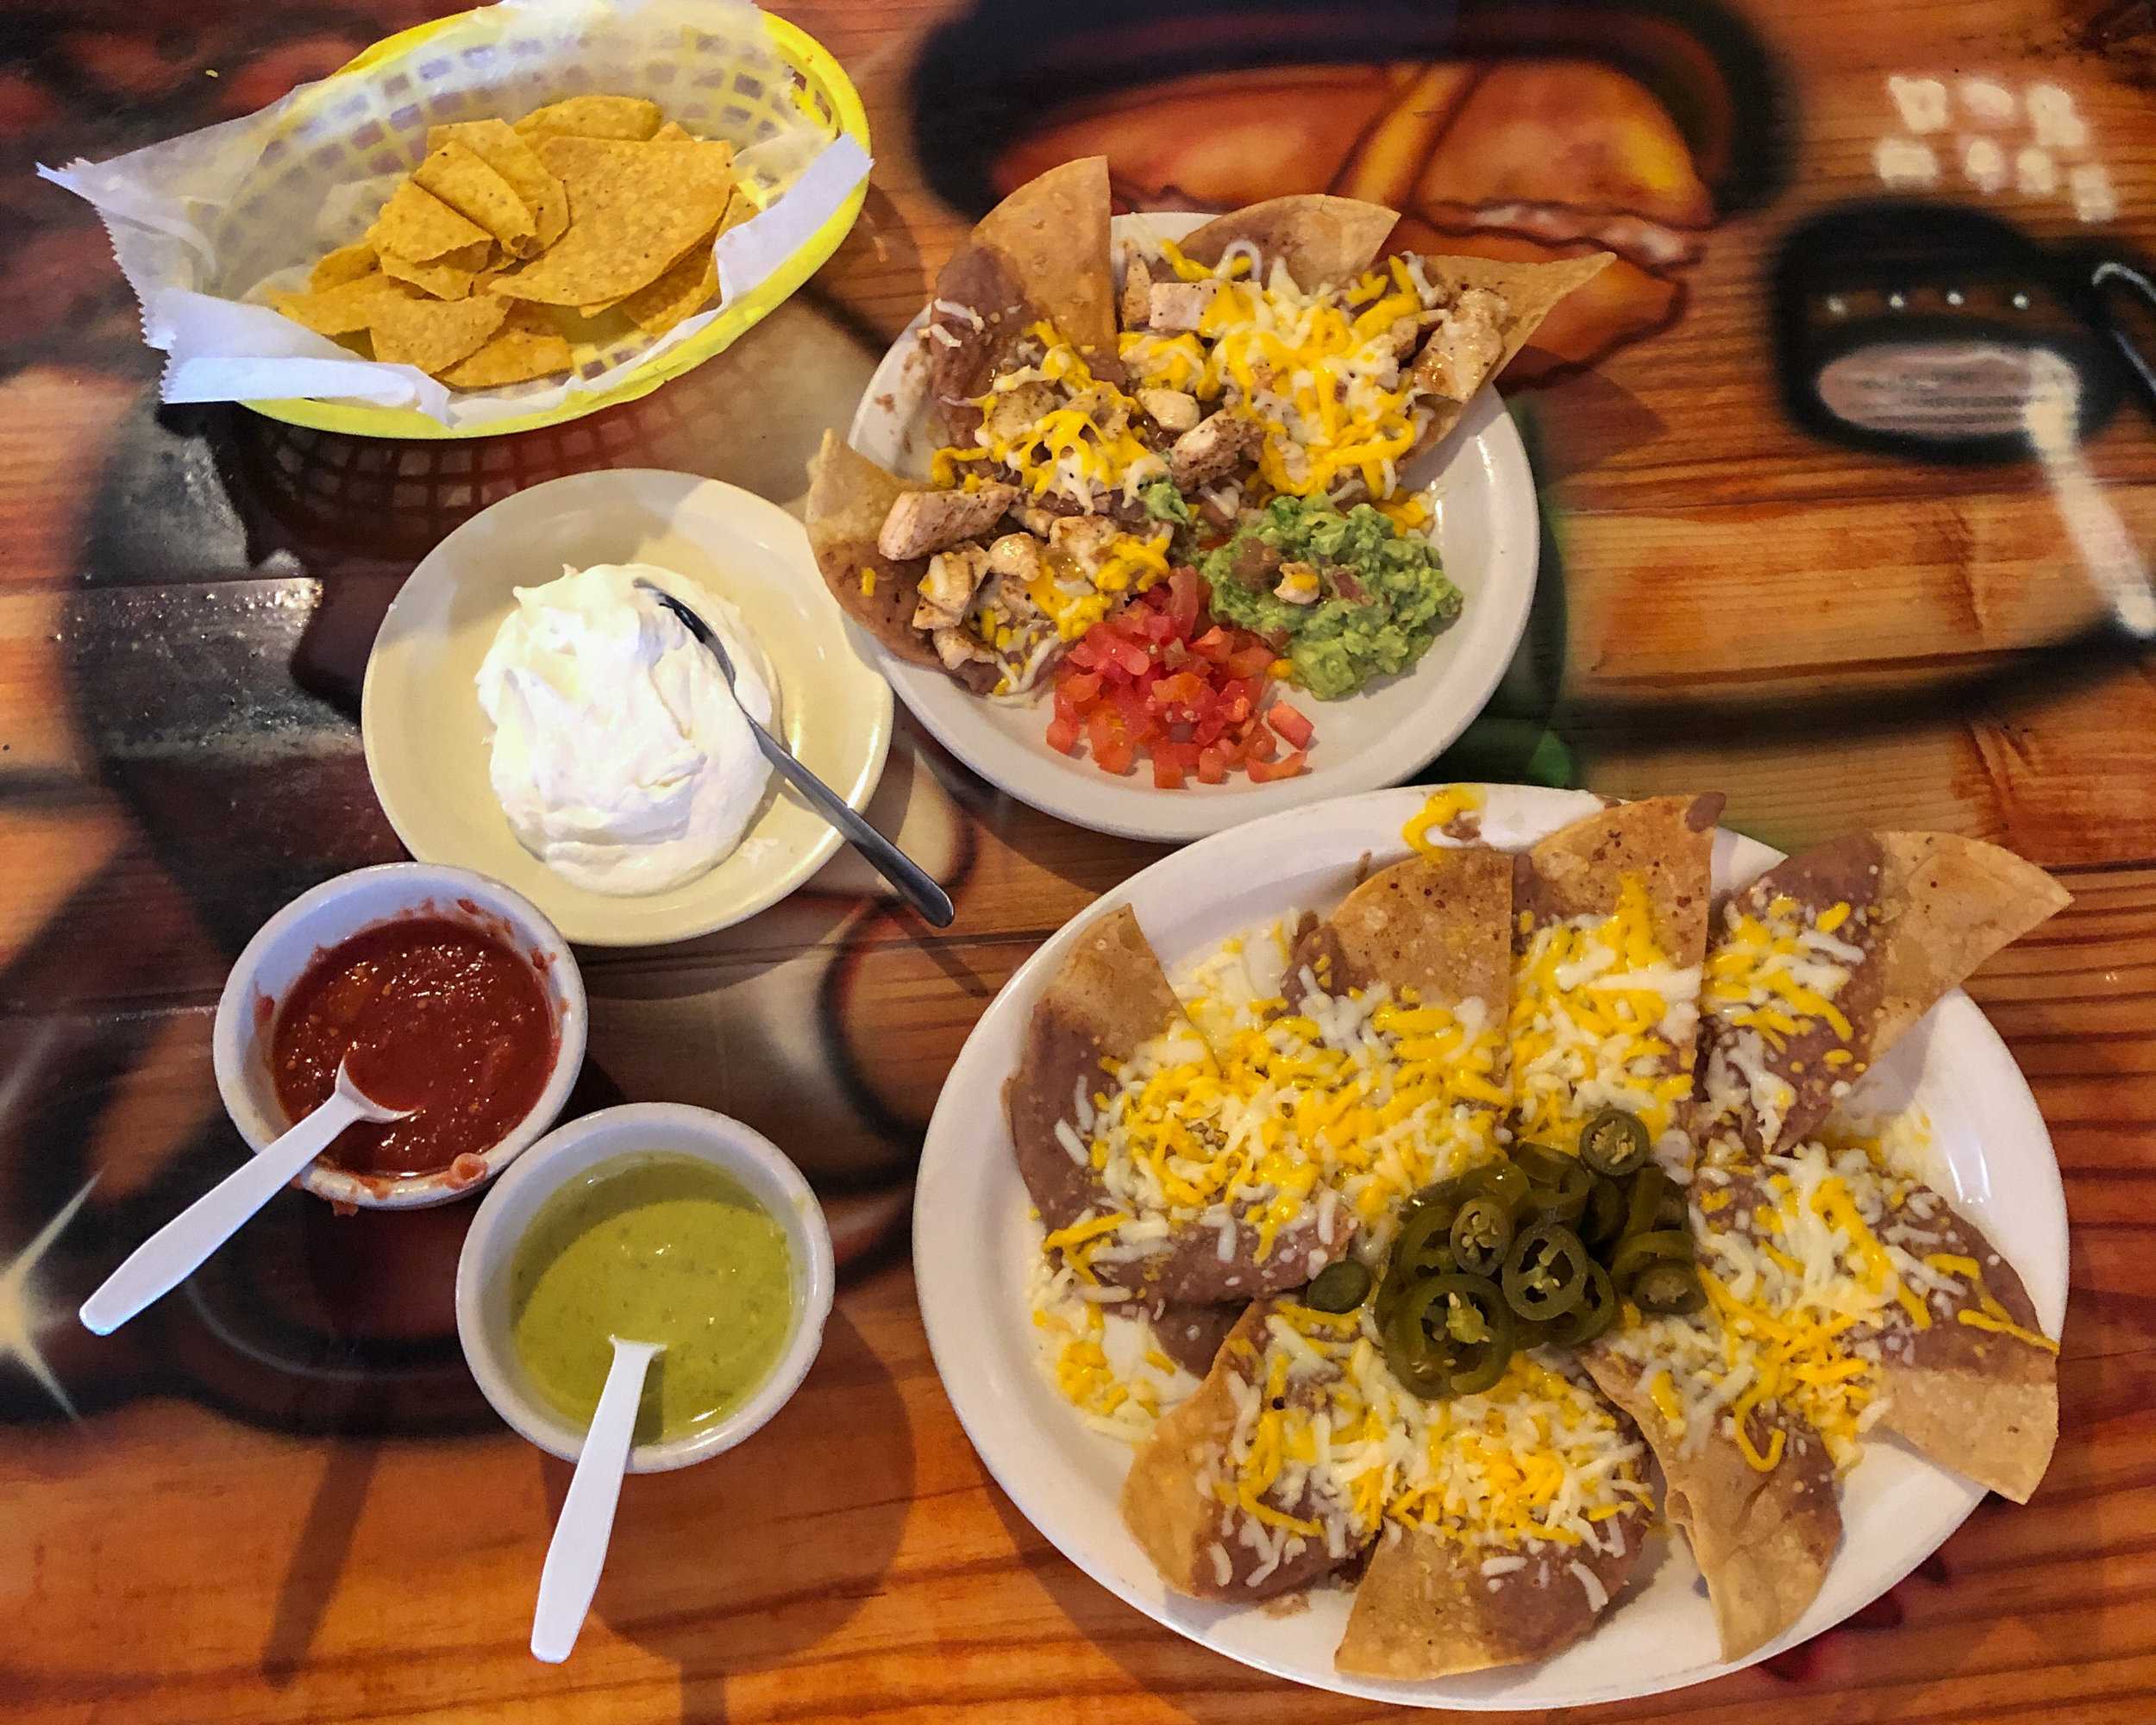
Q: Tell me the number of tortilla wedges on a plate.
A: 12